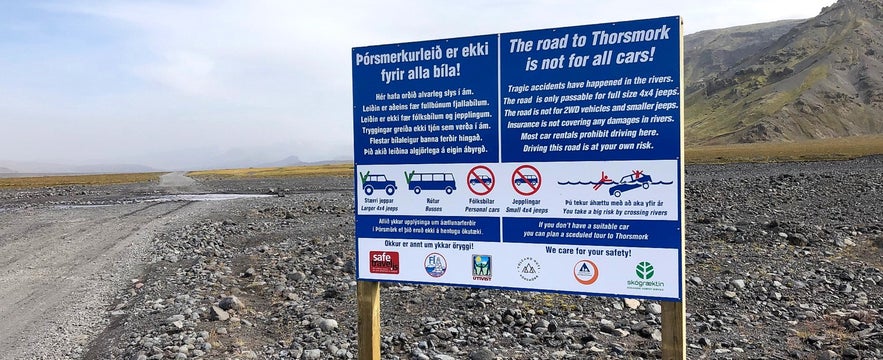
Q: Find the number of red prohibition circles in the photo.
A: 2